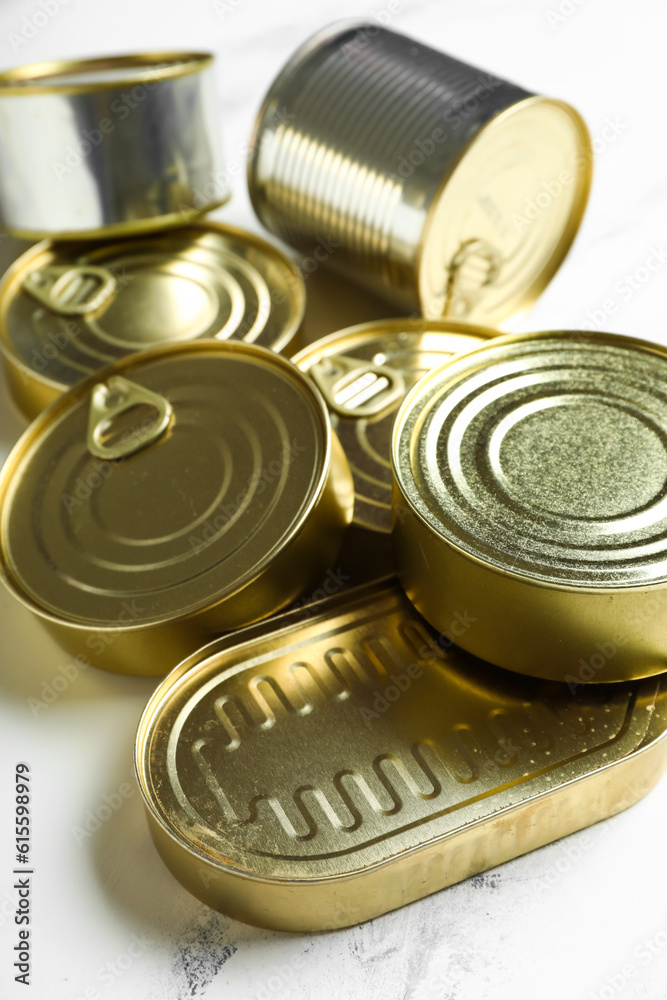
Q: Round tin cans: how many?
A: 6